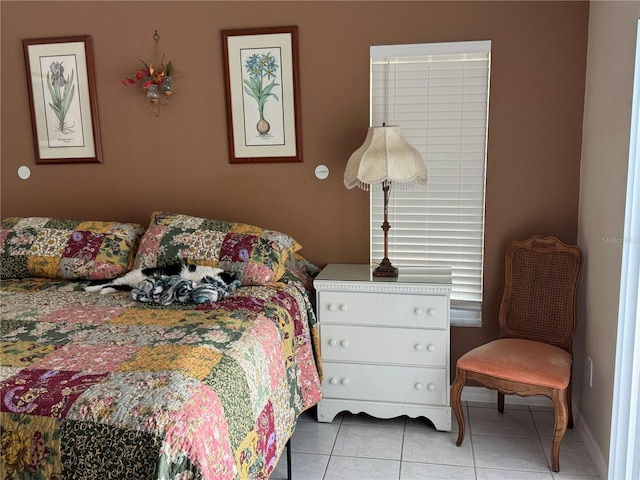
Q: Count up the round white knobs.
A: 12